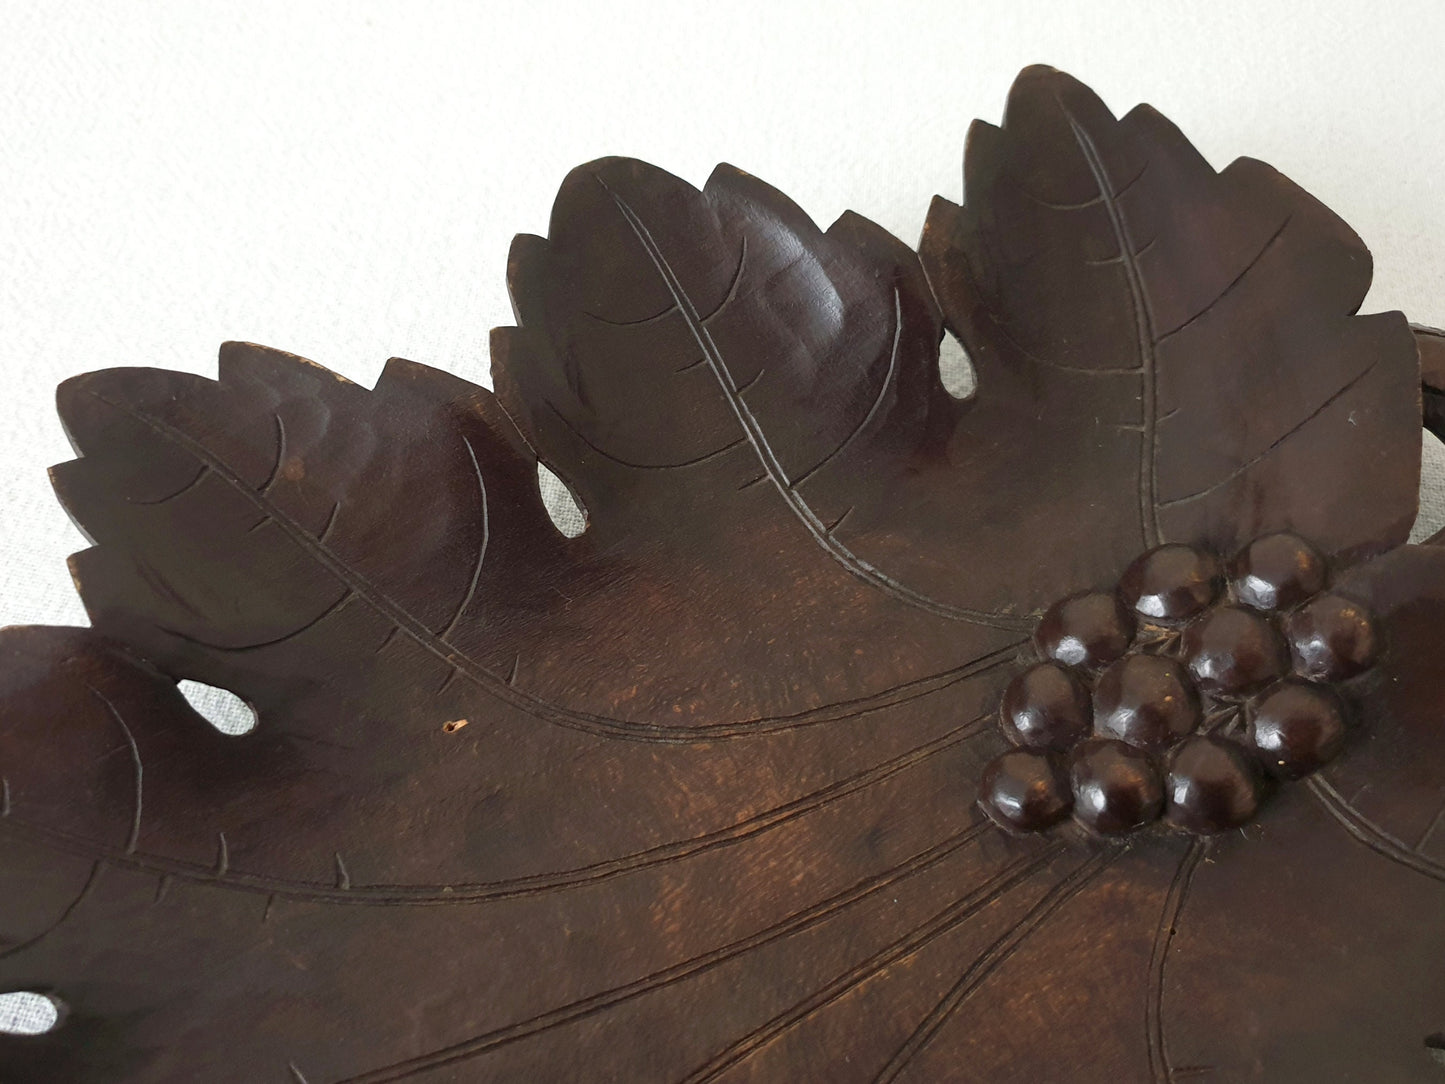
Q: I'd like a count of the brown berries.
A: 11